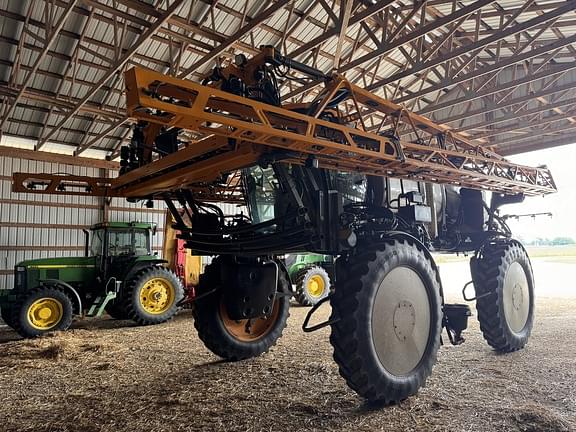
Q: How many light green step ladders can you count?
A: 1